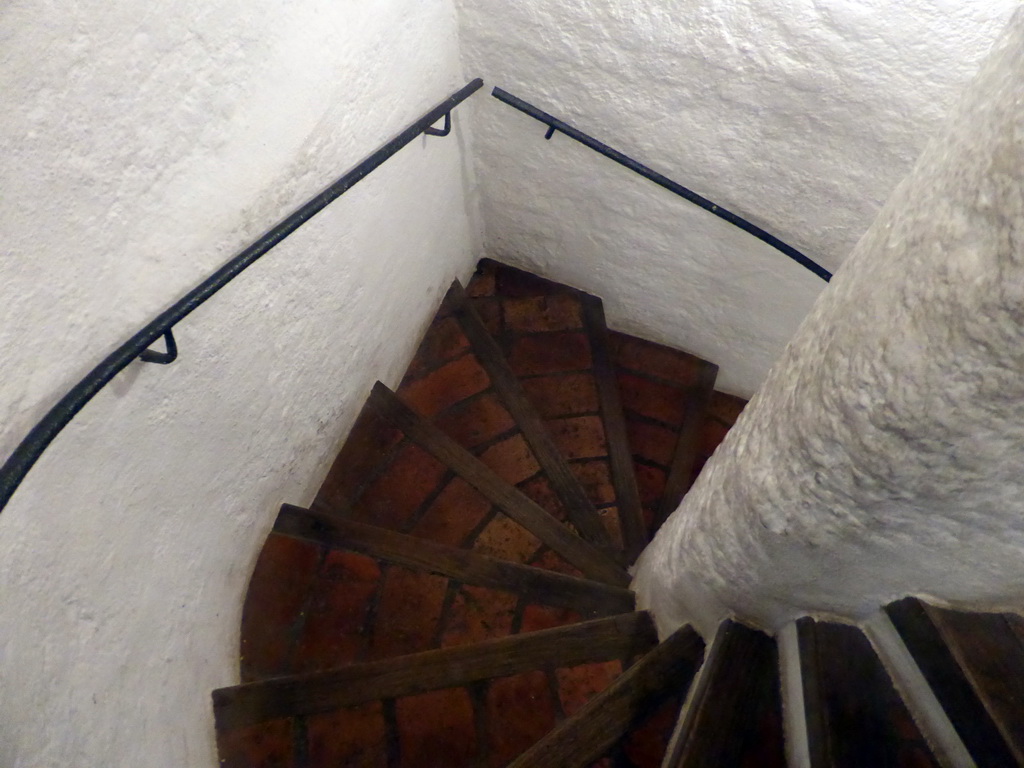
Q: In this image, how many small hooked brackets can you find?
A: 3